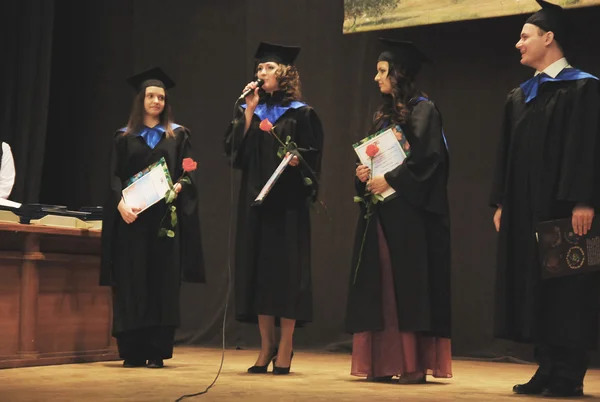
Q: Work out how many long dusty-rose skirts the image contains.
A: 1